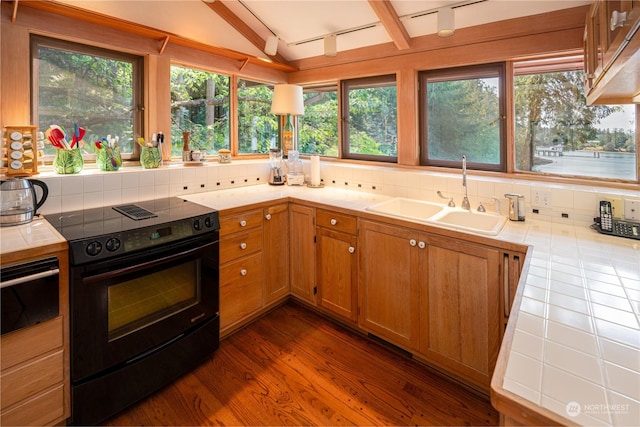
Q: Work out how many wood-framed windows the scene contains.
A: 7